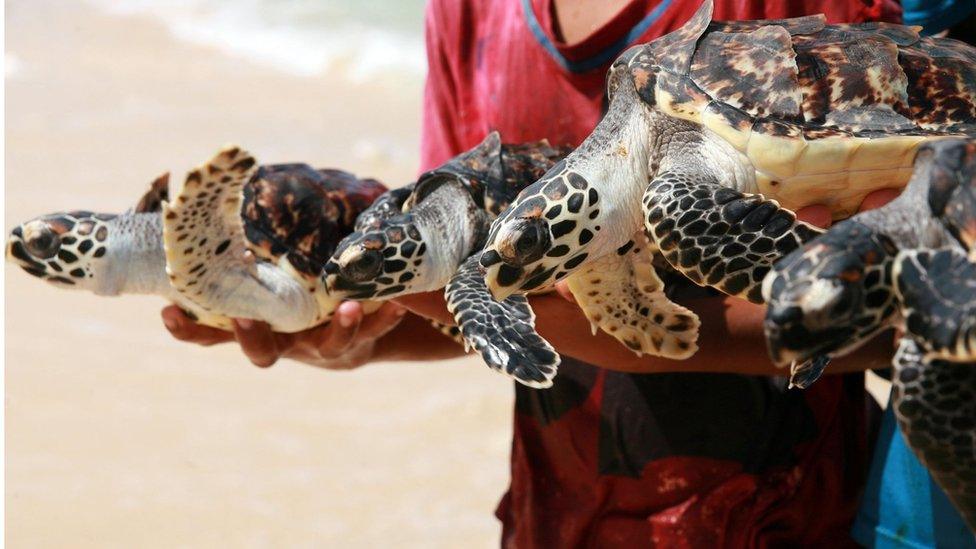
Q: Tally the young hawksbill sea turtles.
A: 4